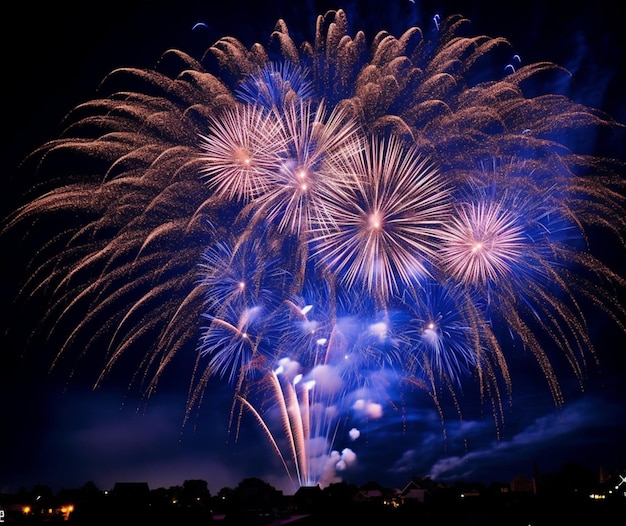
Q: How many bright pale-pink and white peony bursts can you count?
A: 4